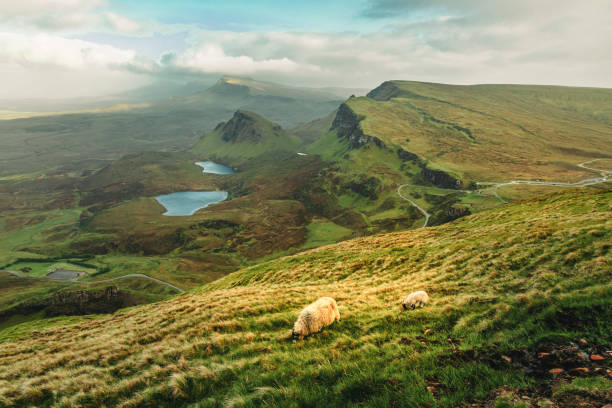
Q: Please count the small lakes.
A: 2